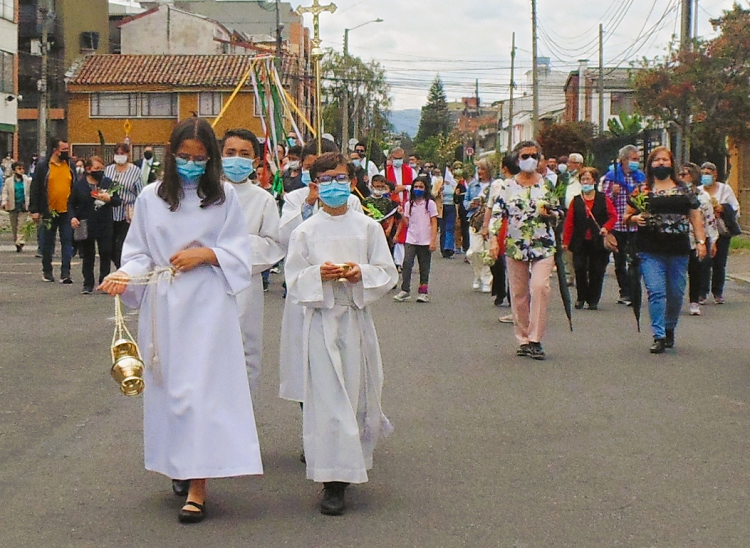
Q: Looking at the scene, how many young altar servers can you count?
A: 4